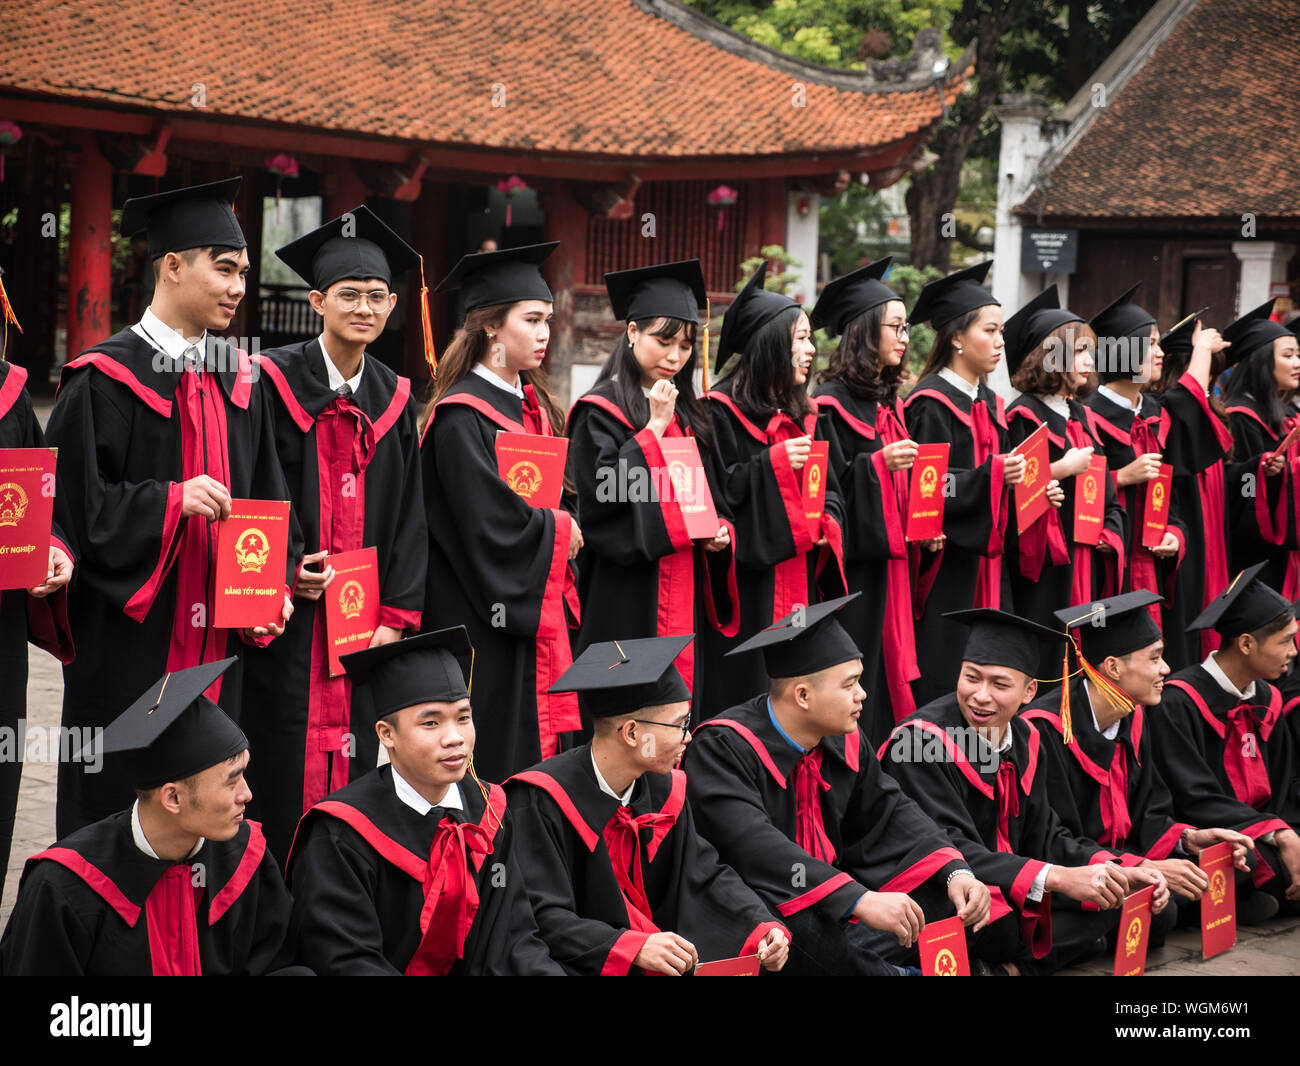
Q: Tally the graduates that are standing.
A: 12